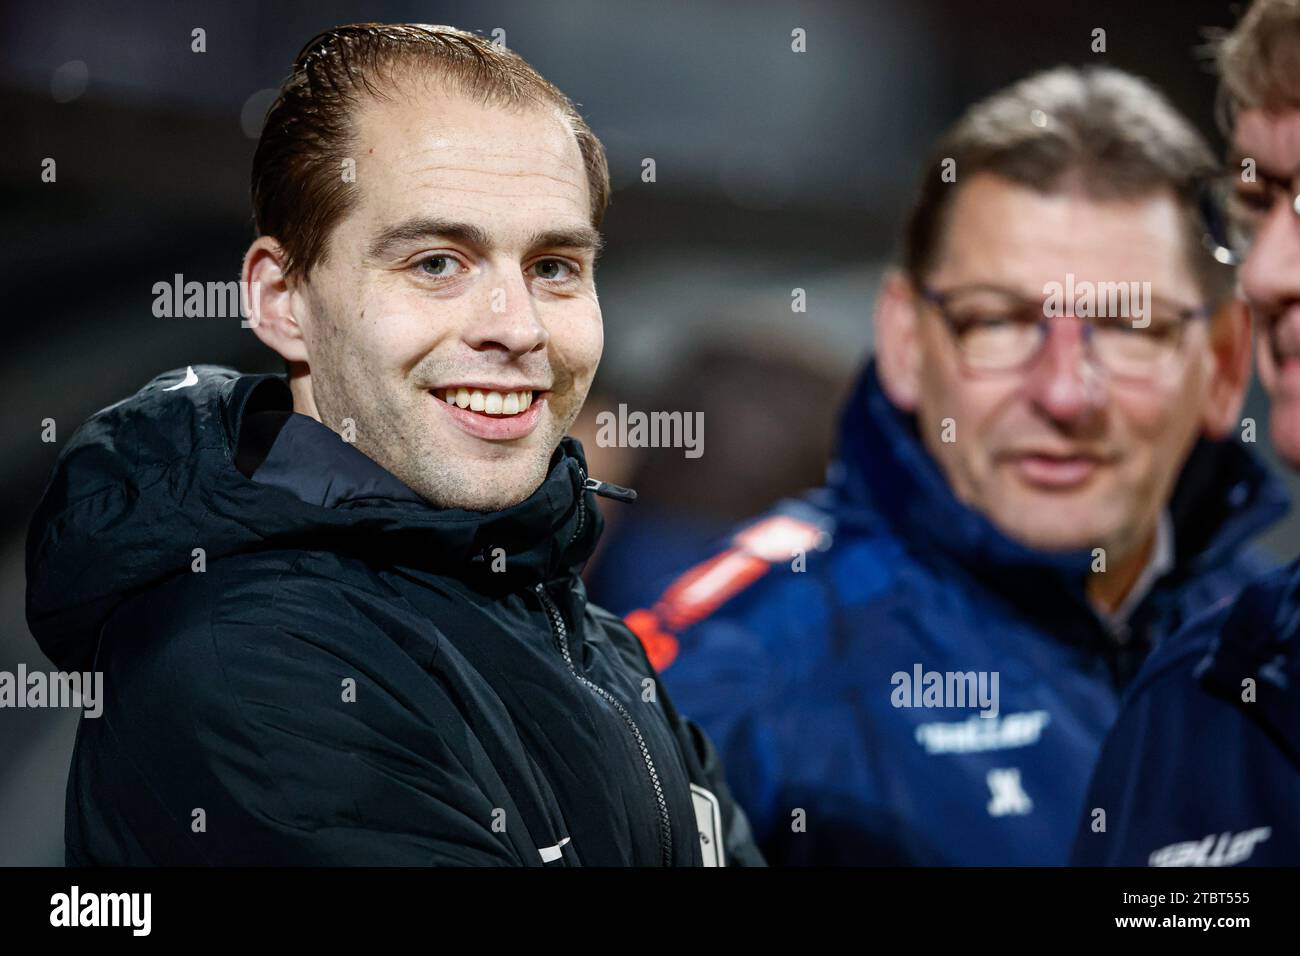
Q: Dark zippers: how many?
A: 1